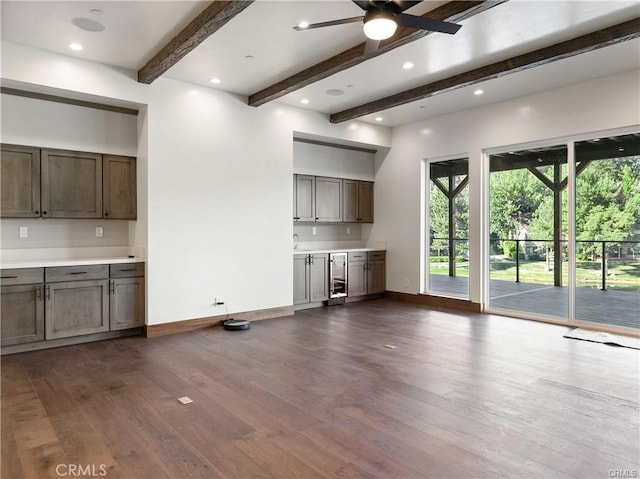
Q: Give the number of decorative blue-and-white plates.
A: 0